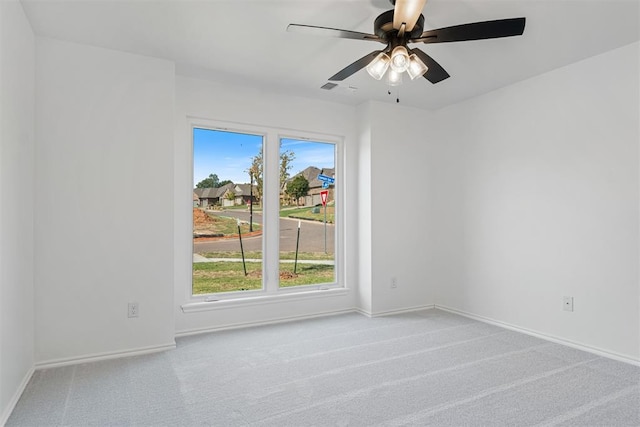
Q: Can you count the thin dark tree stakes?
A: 2